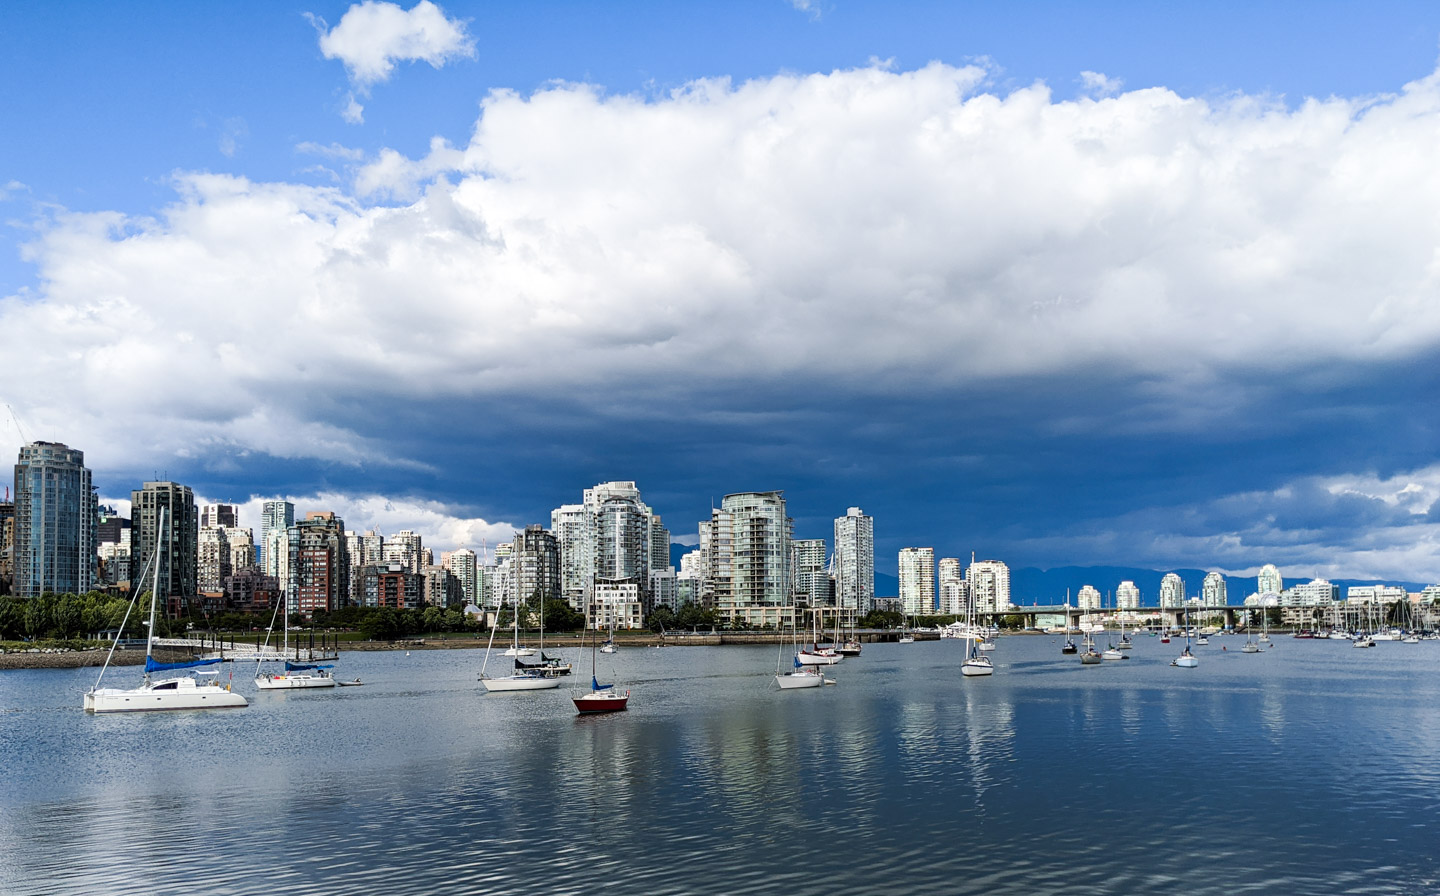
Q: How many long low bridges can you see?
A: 1